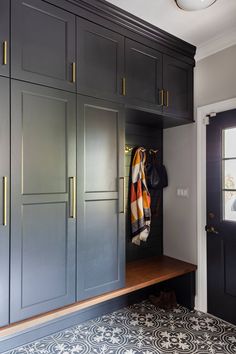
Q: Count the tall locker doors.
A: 3